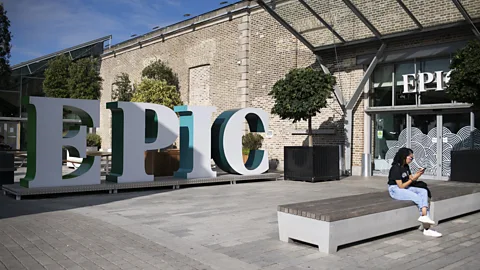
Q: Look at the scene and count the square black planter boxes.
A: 2